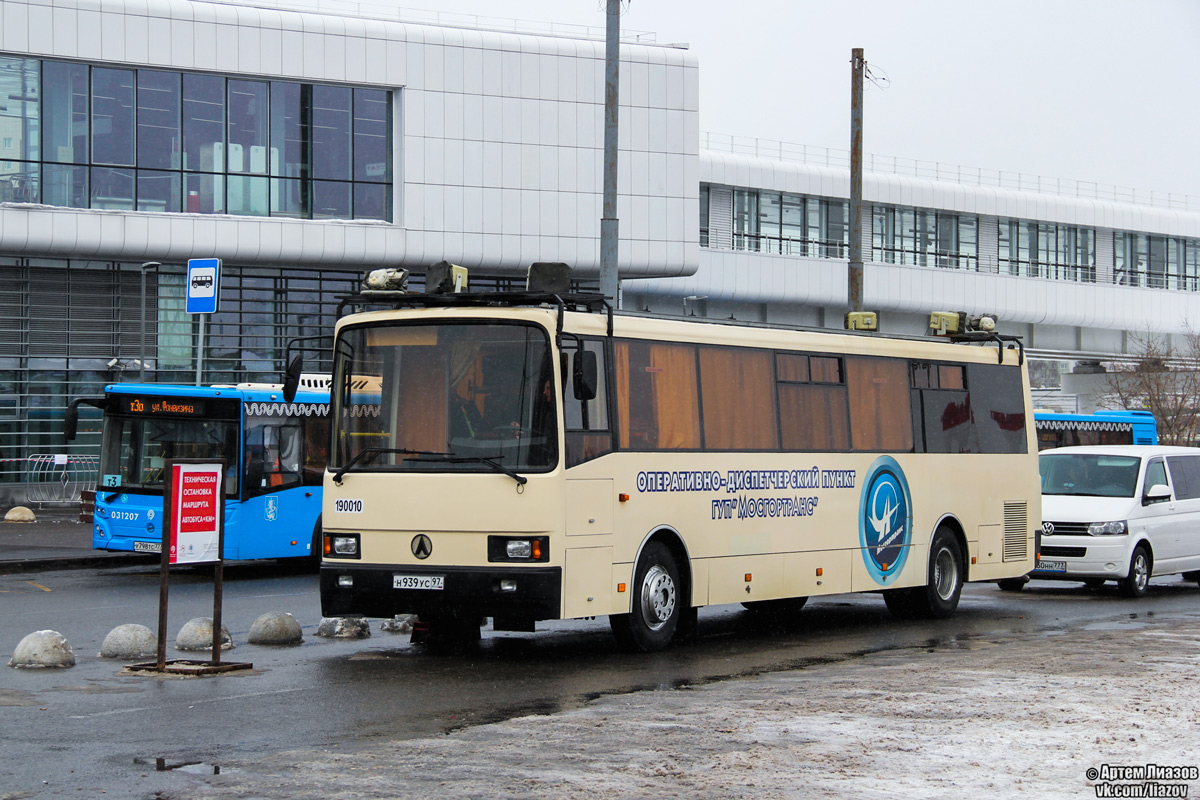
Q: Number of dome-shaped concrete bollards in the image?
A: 7